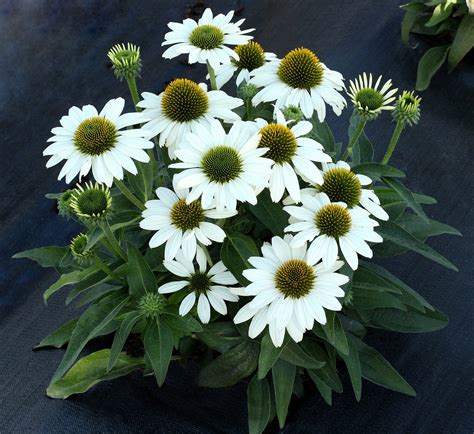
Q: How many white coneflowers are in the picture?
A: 12